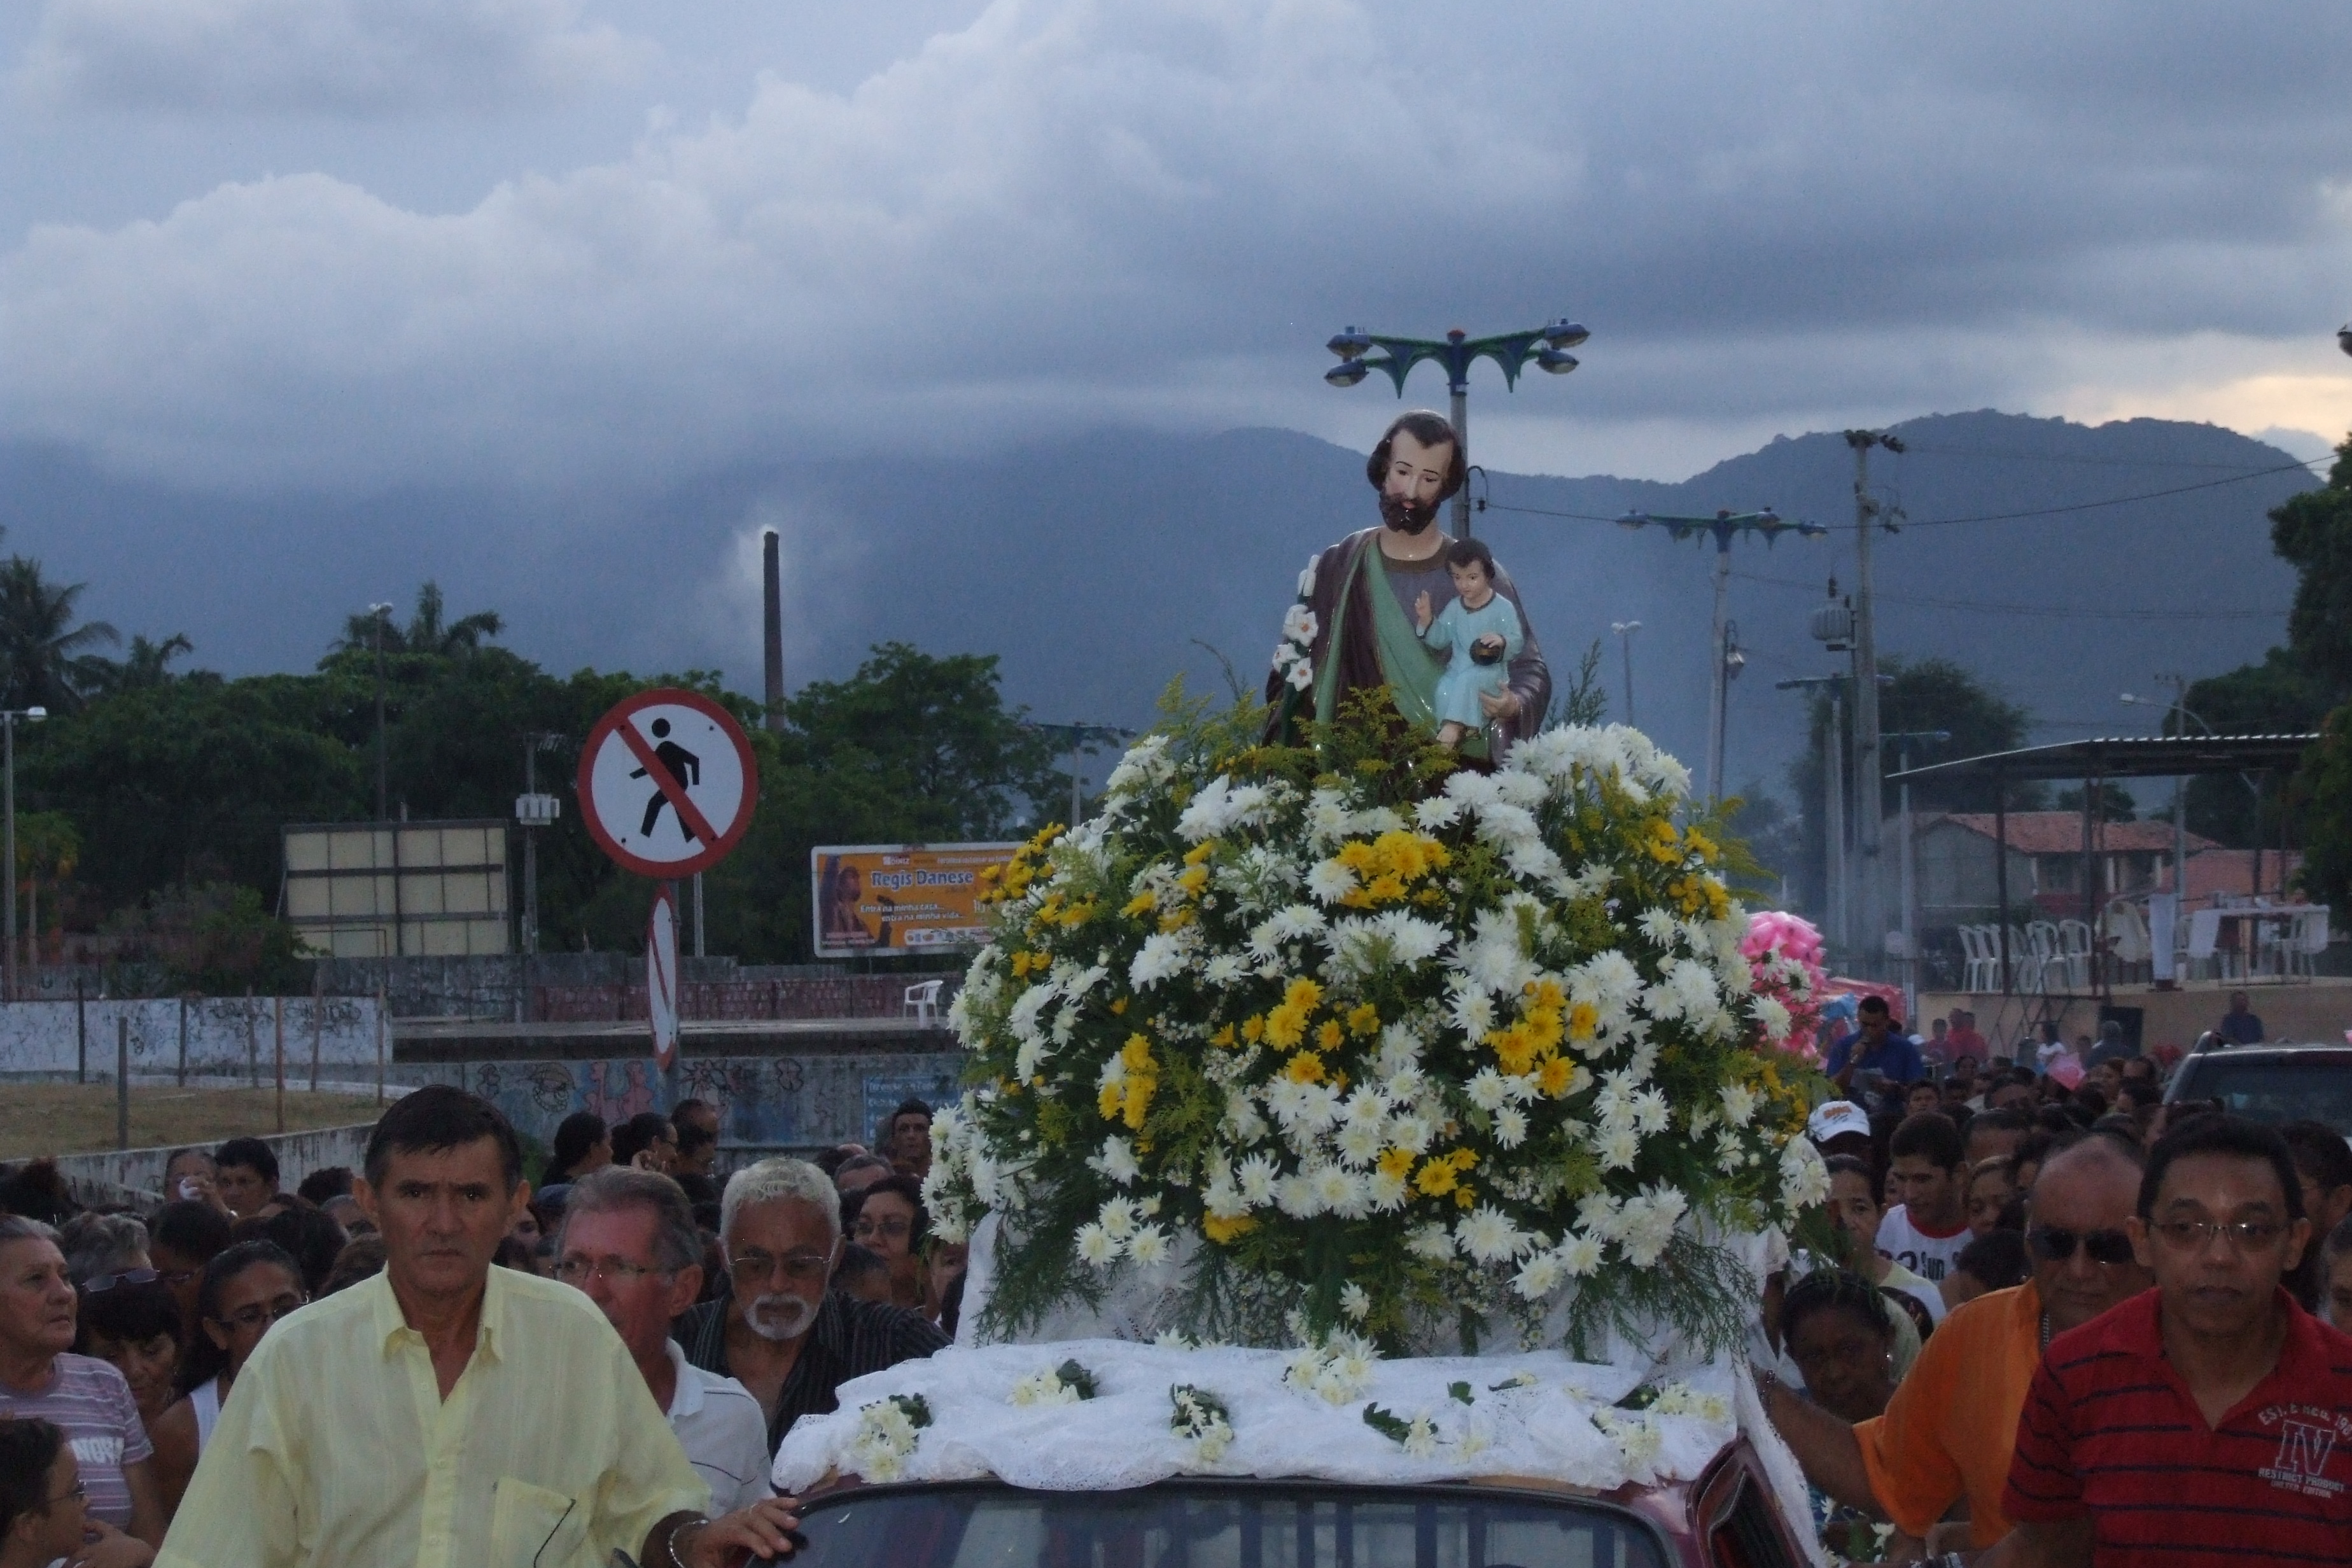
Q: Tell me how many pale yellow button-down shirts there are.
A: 1